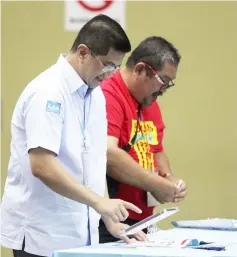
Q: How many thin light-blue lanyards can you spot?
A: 1